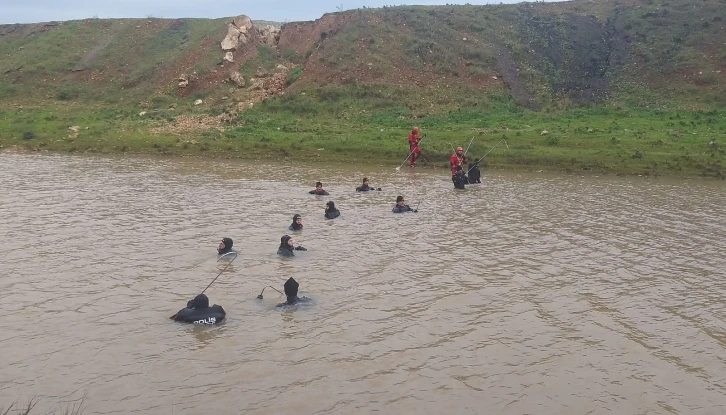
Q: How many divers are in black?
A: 11